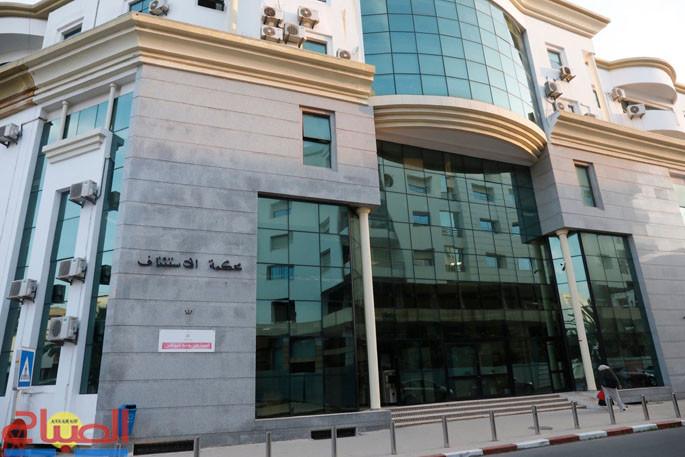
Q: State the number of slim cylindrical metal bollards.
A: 11